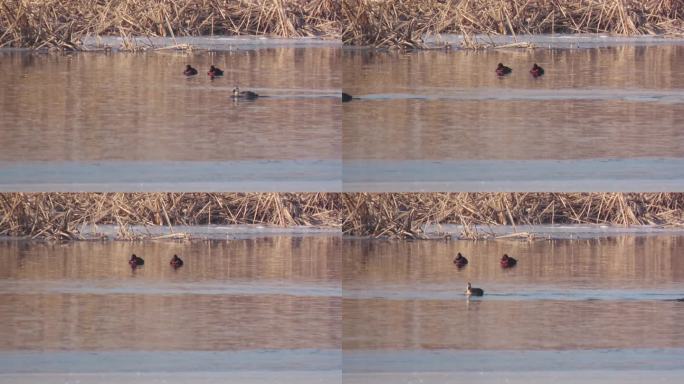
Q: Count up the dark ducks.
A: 8